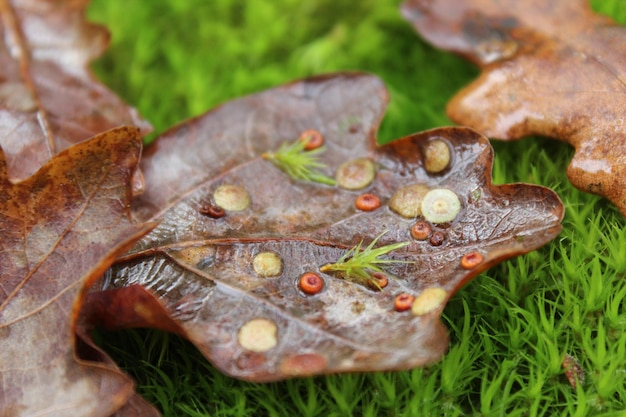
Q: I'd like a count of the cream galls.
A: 8